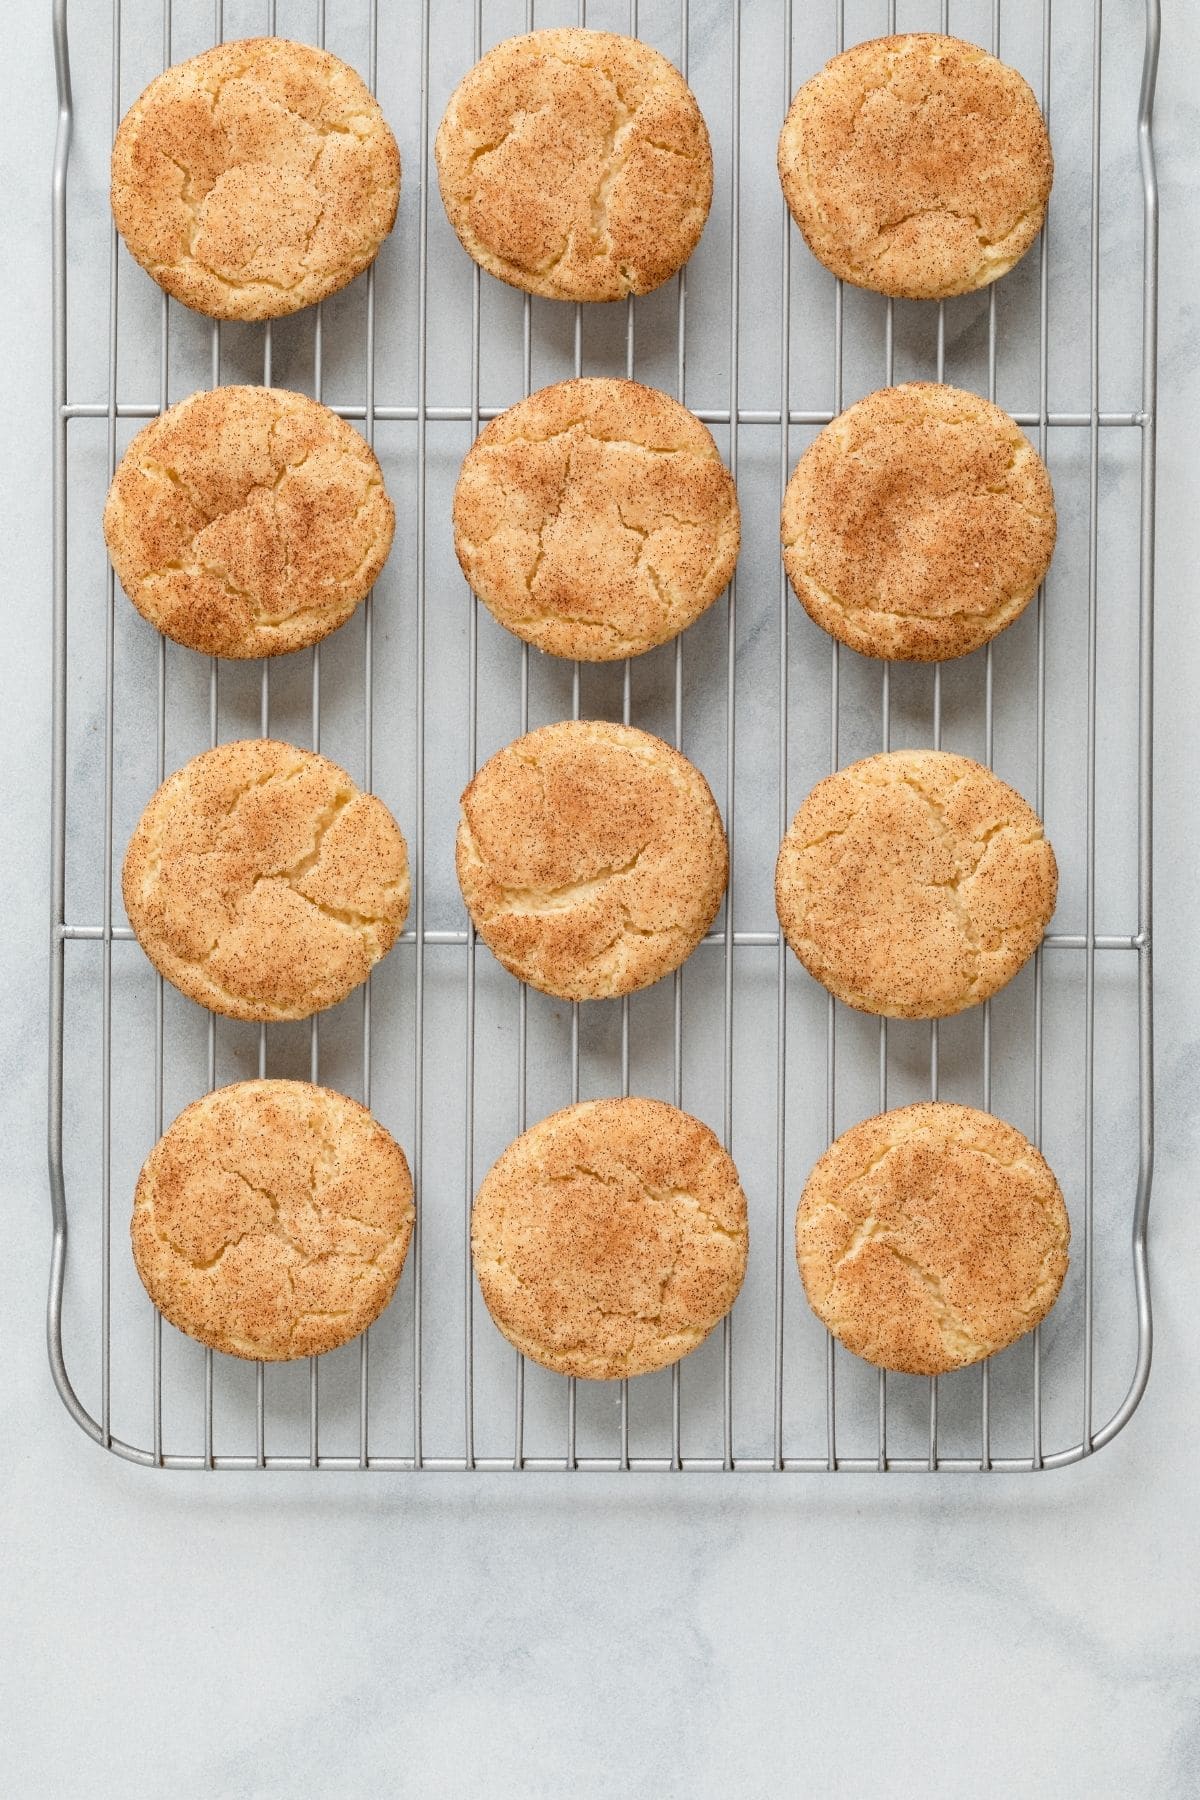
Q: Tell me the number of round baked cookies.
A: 12